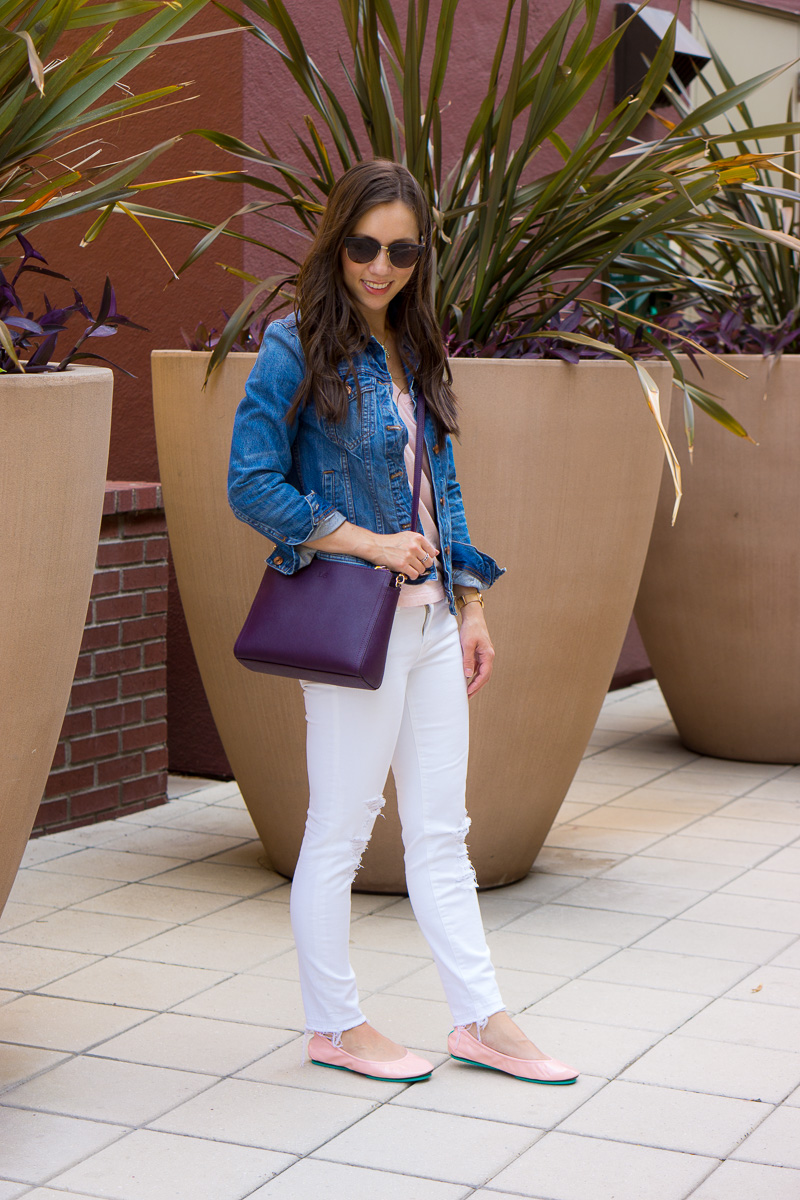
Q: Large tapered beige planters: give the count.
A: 3